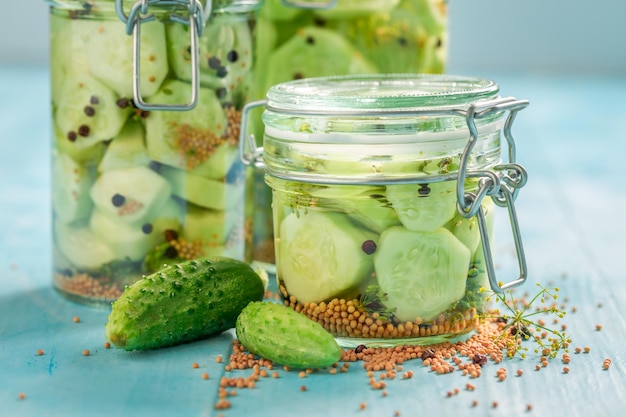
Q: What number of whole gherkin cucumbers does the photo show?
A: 2